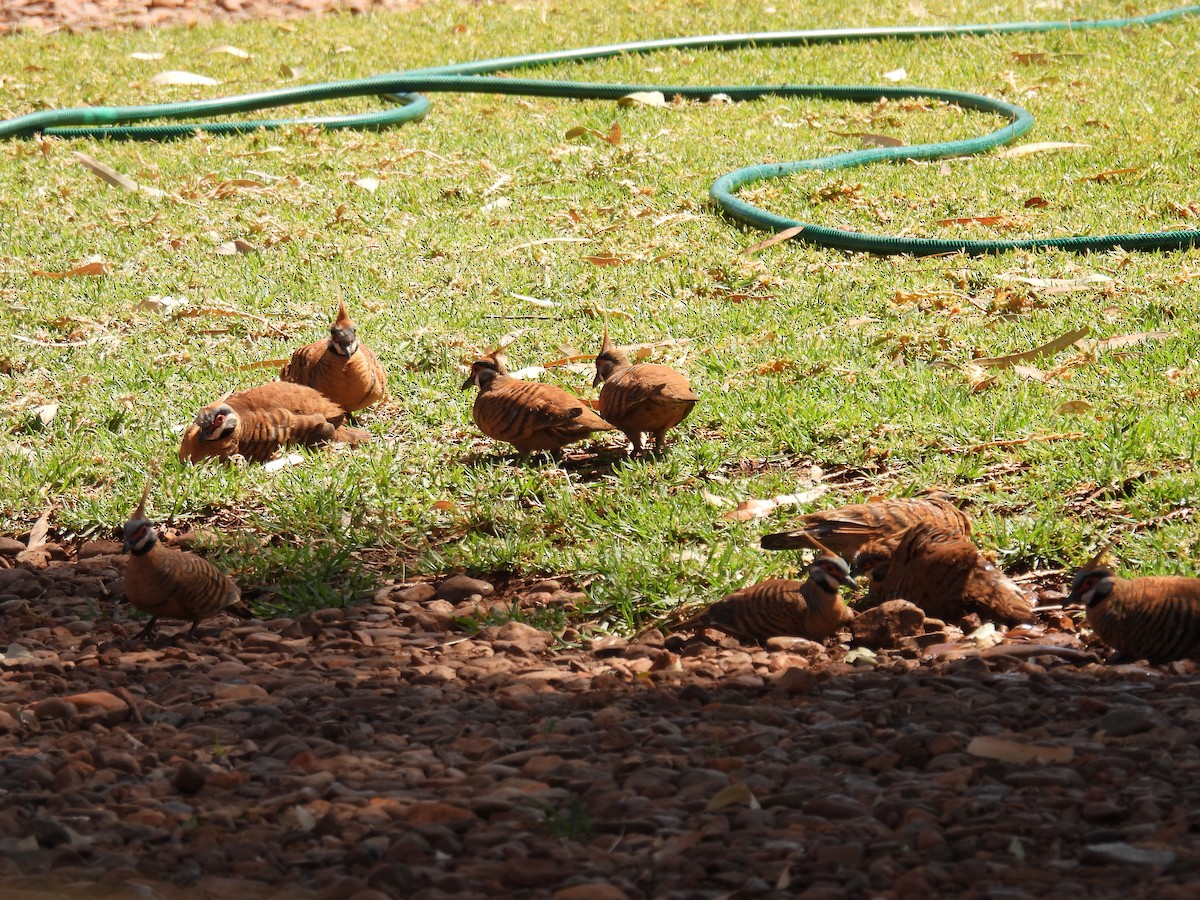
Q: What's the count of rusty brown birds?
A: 9